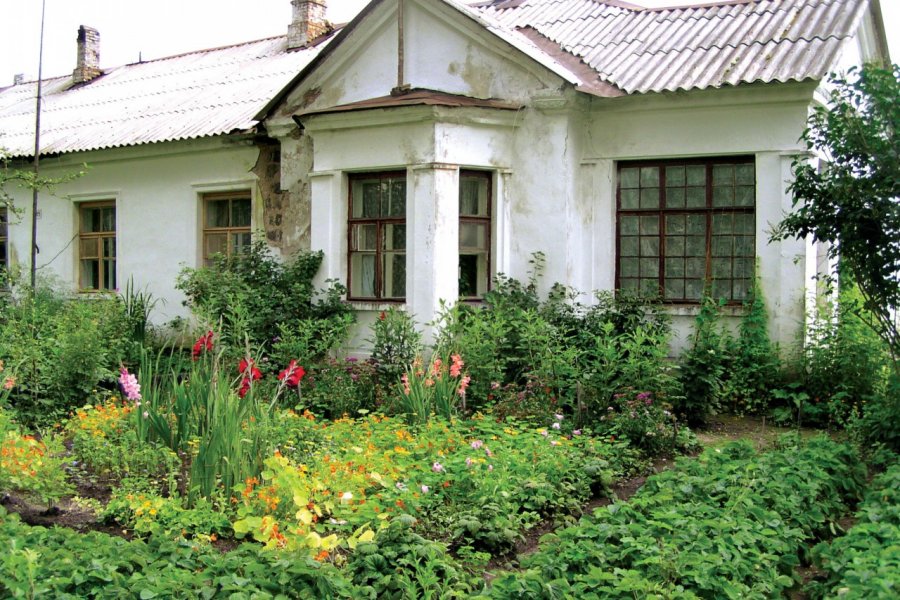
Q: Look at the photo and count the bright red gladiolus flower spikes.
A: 3